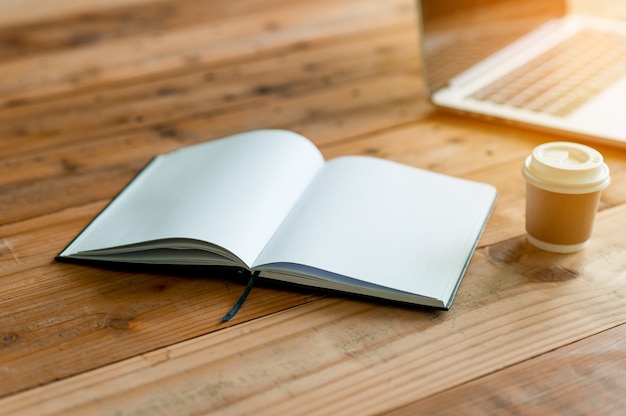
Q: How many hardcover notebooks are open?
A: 1